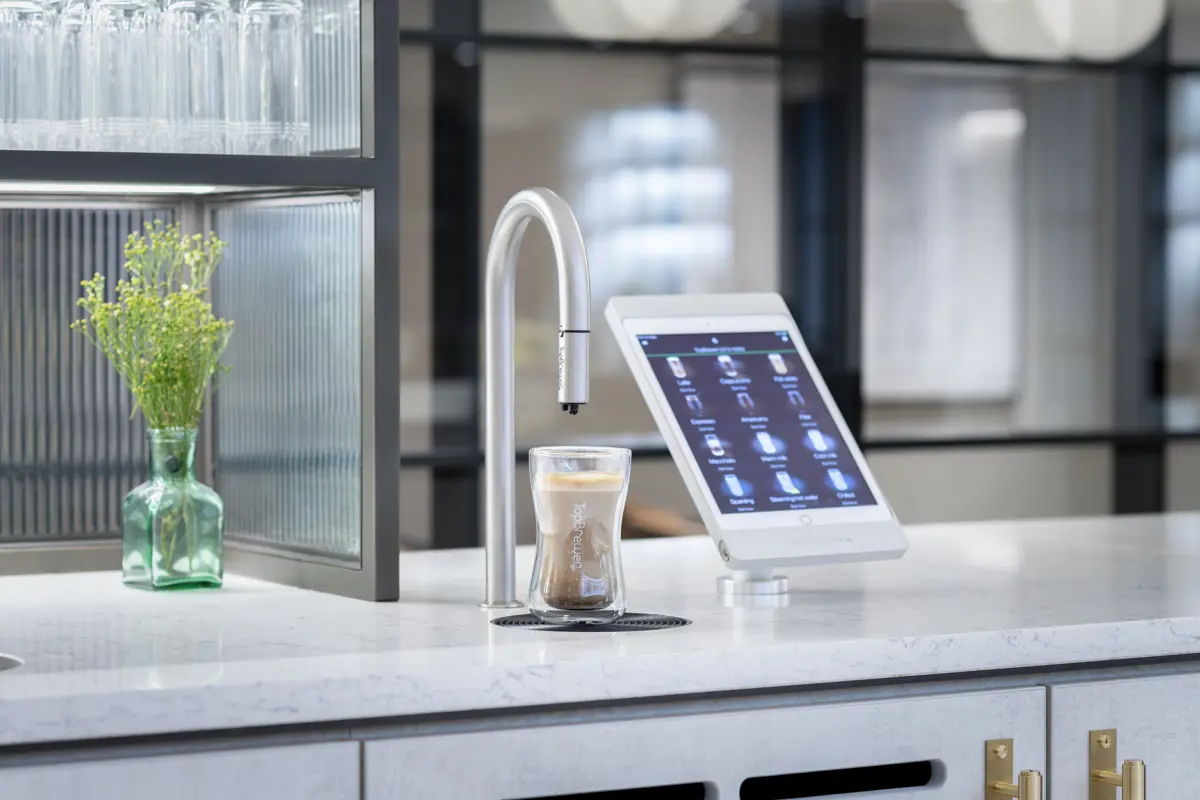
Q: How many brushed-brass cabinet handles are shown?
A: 2